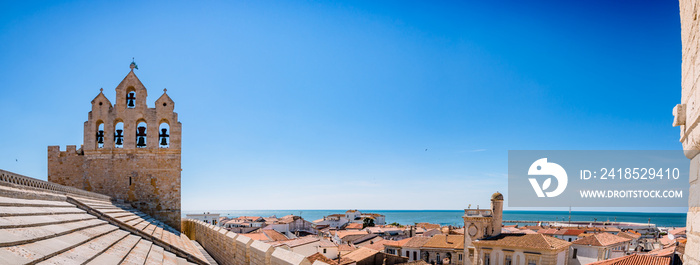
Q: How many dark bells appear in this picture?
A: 5